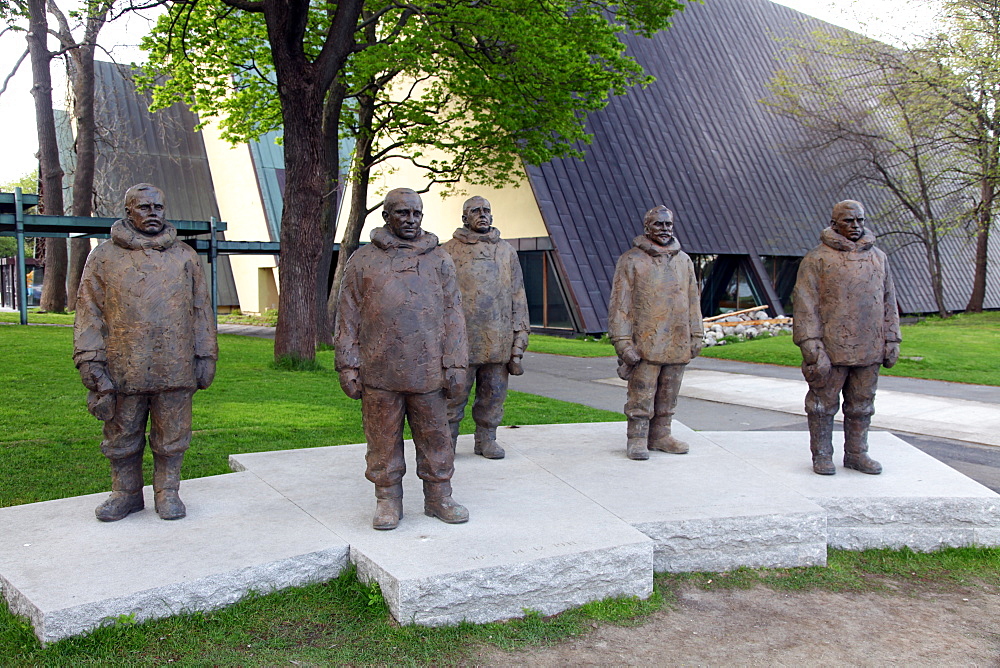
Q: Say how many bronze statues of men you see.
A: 5